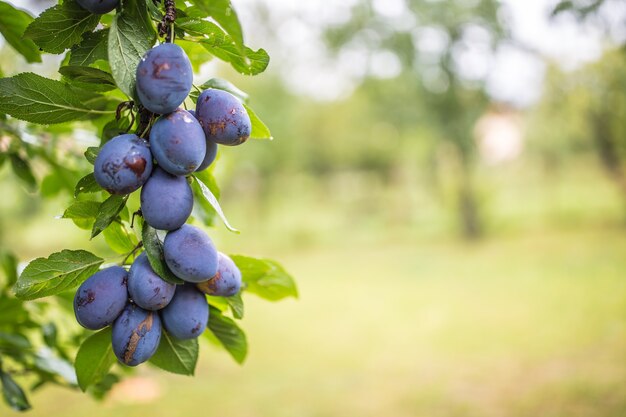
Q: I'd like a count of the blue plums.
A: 13